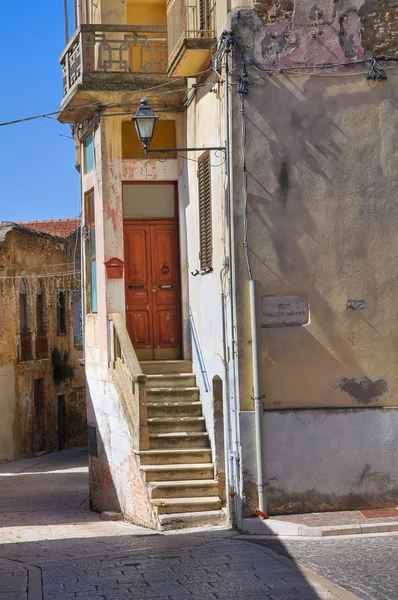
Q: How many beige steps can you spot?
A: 11